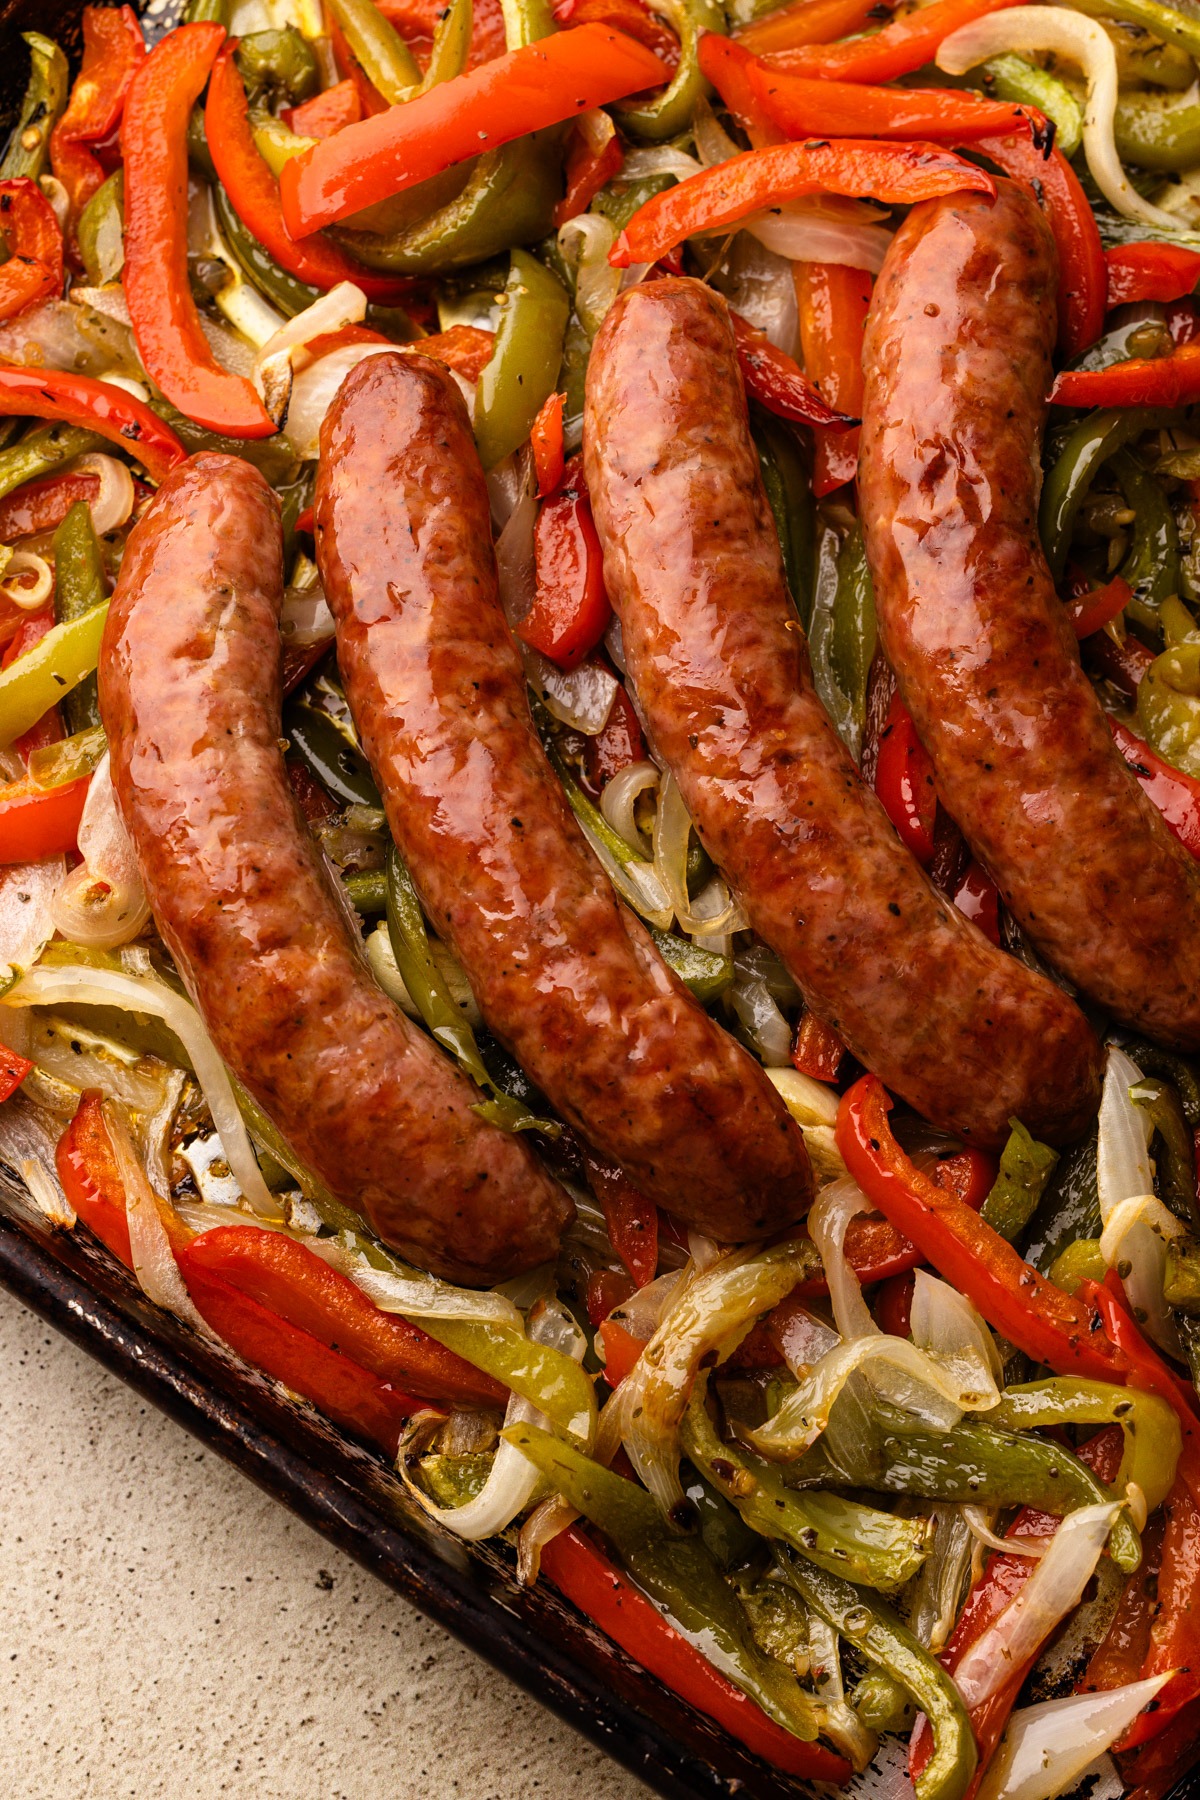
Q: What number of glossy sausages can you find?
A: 4